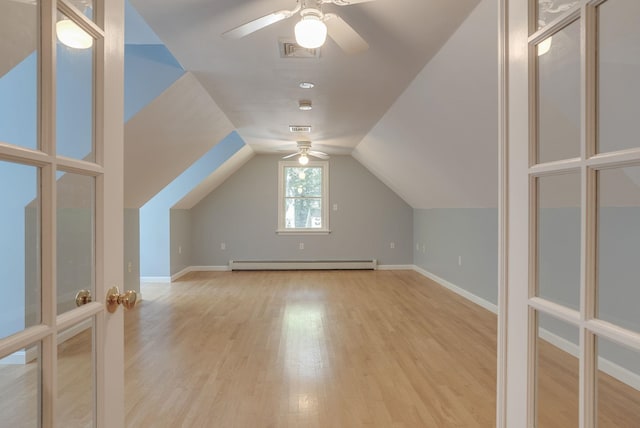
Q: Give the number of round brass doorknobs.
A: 2